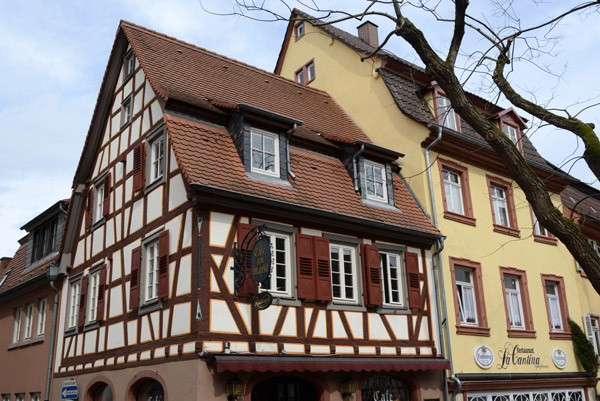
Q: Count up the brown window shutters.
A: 13